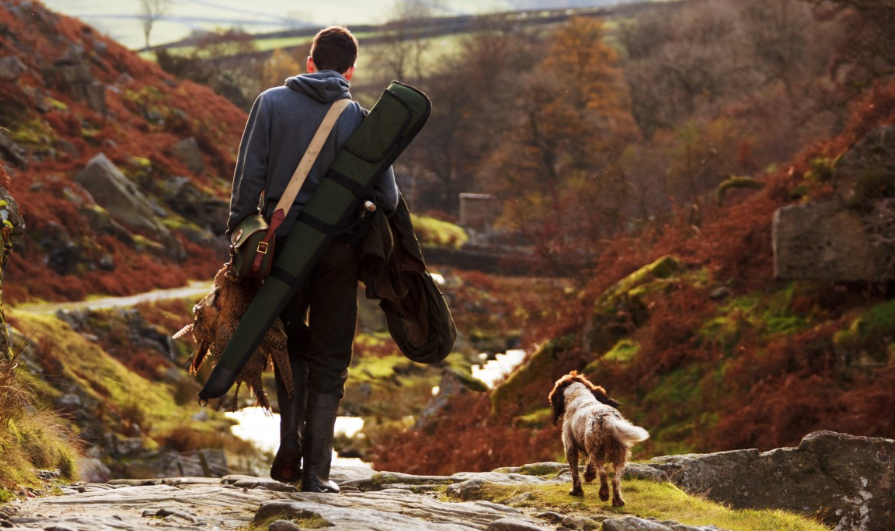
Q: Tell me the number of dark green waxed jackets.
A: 1